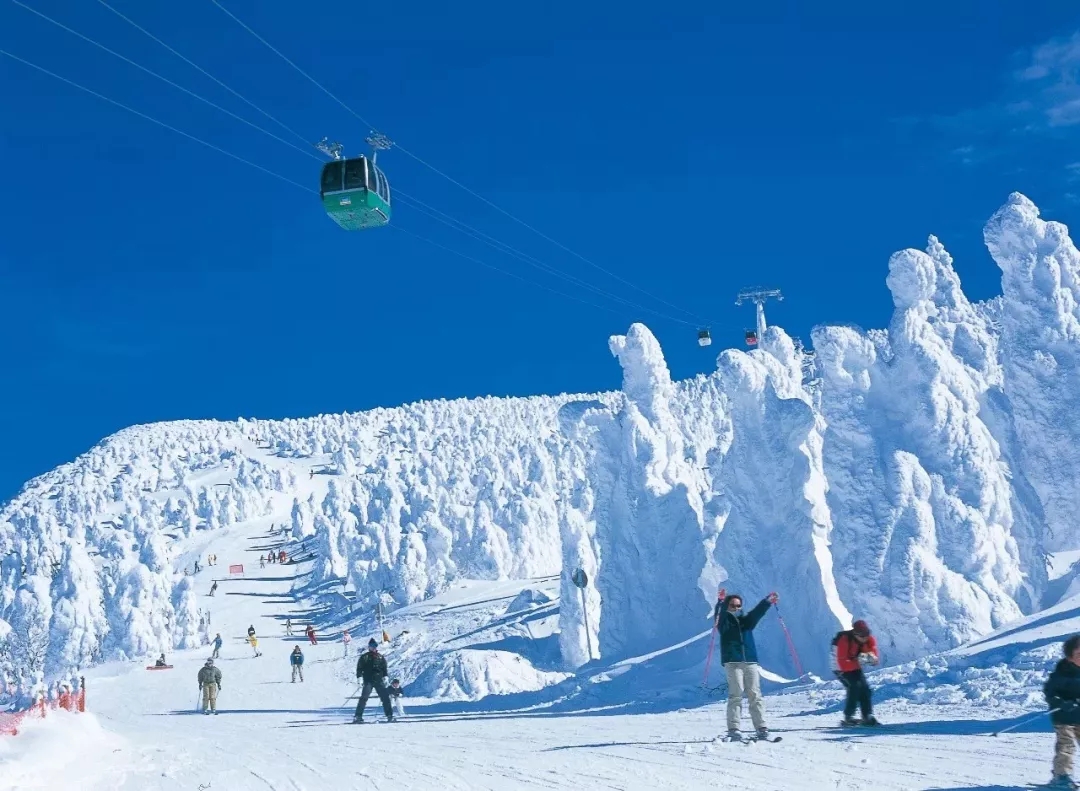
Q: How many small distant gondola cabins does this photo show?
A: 2